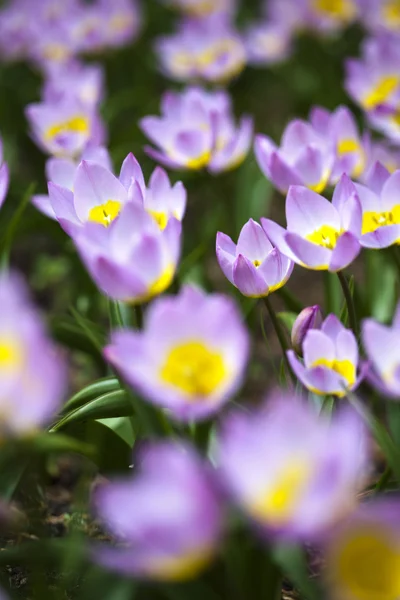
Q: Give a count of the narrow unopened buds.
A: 1